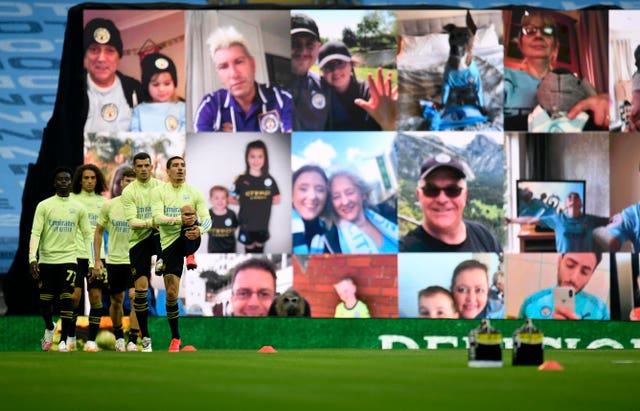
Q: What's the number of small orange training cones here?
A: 3